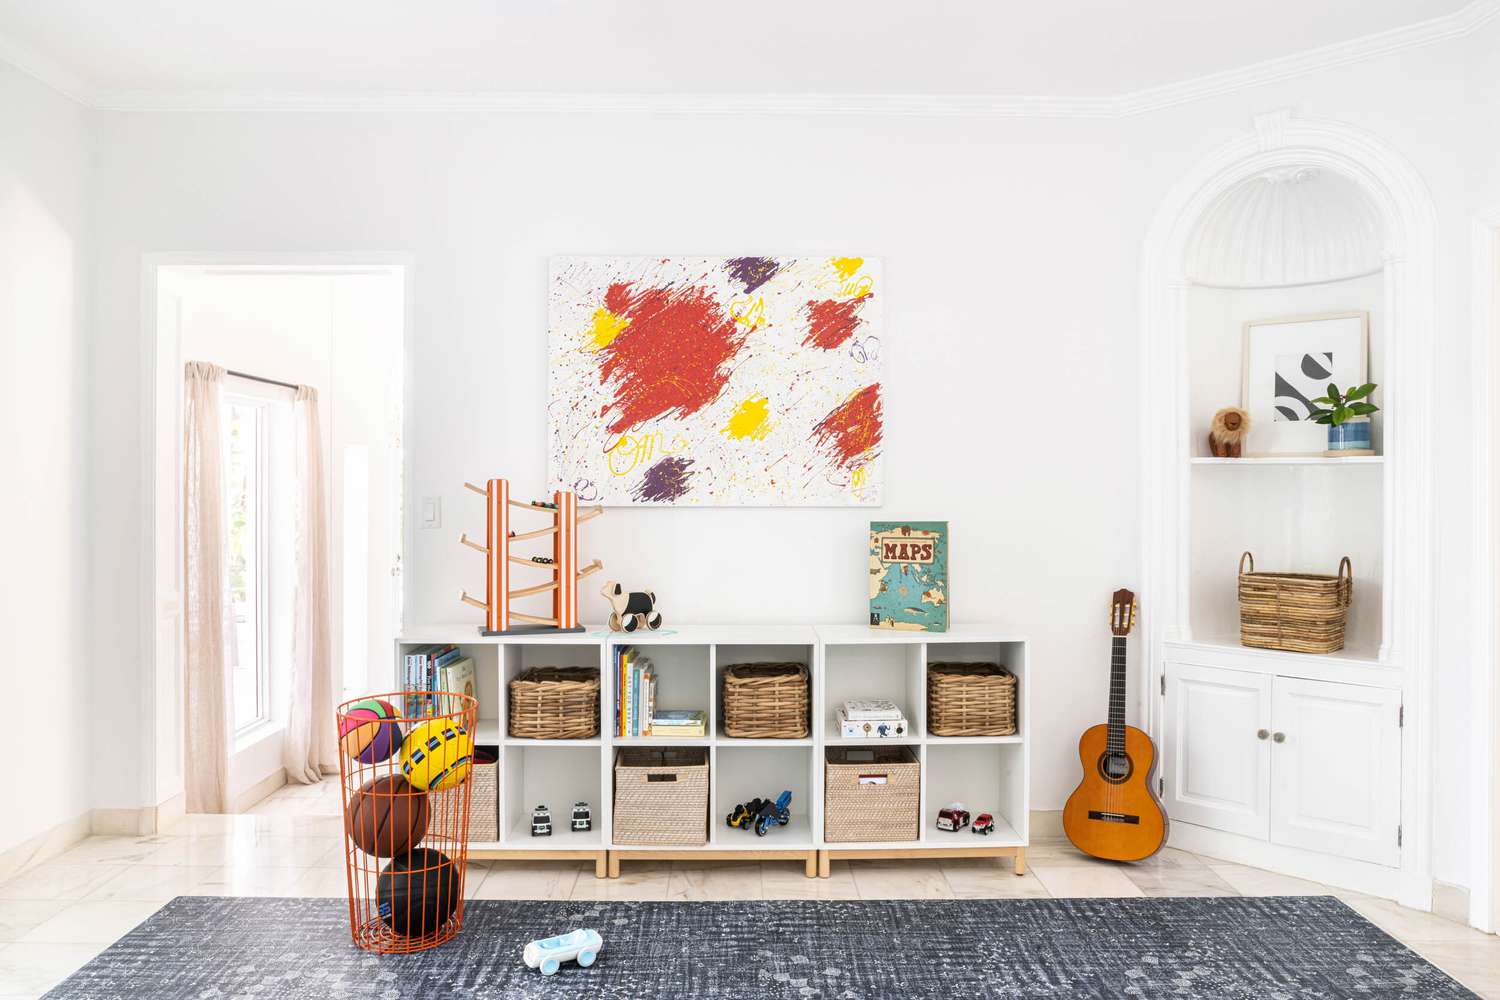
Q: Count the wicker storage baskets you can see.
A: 7